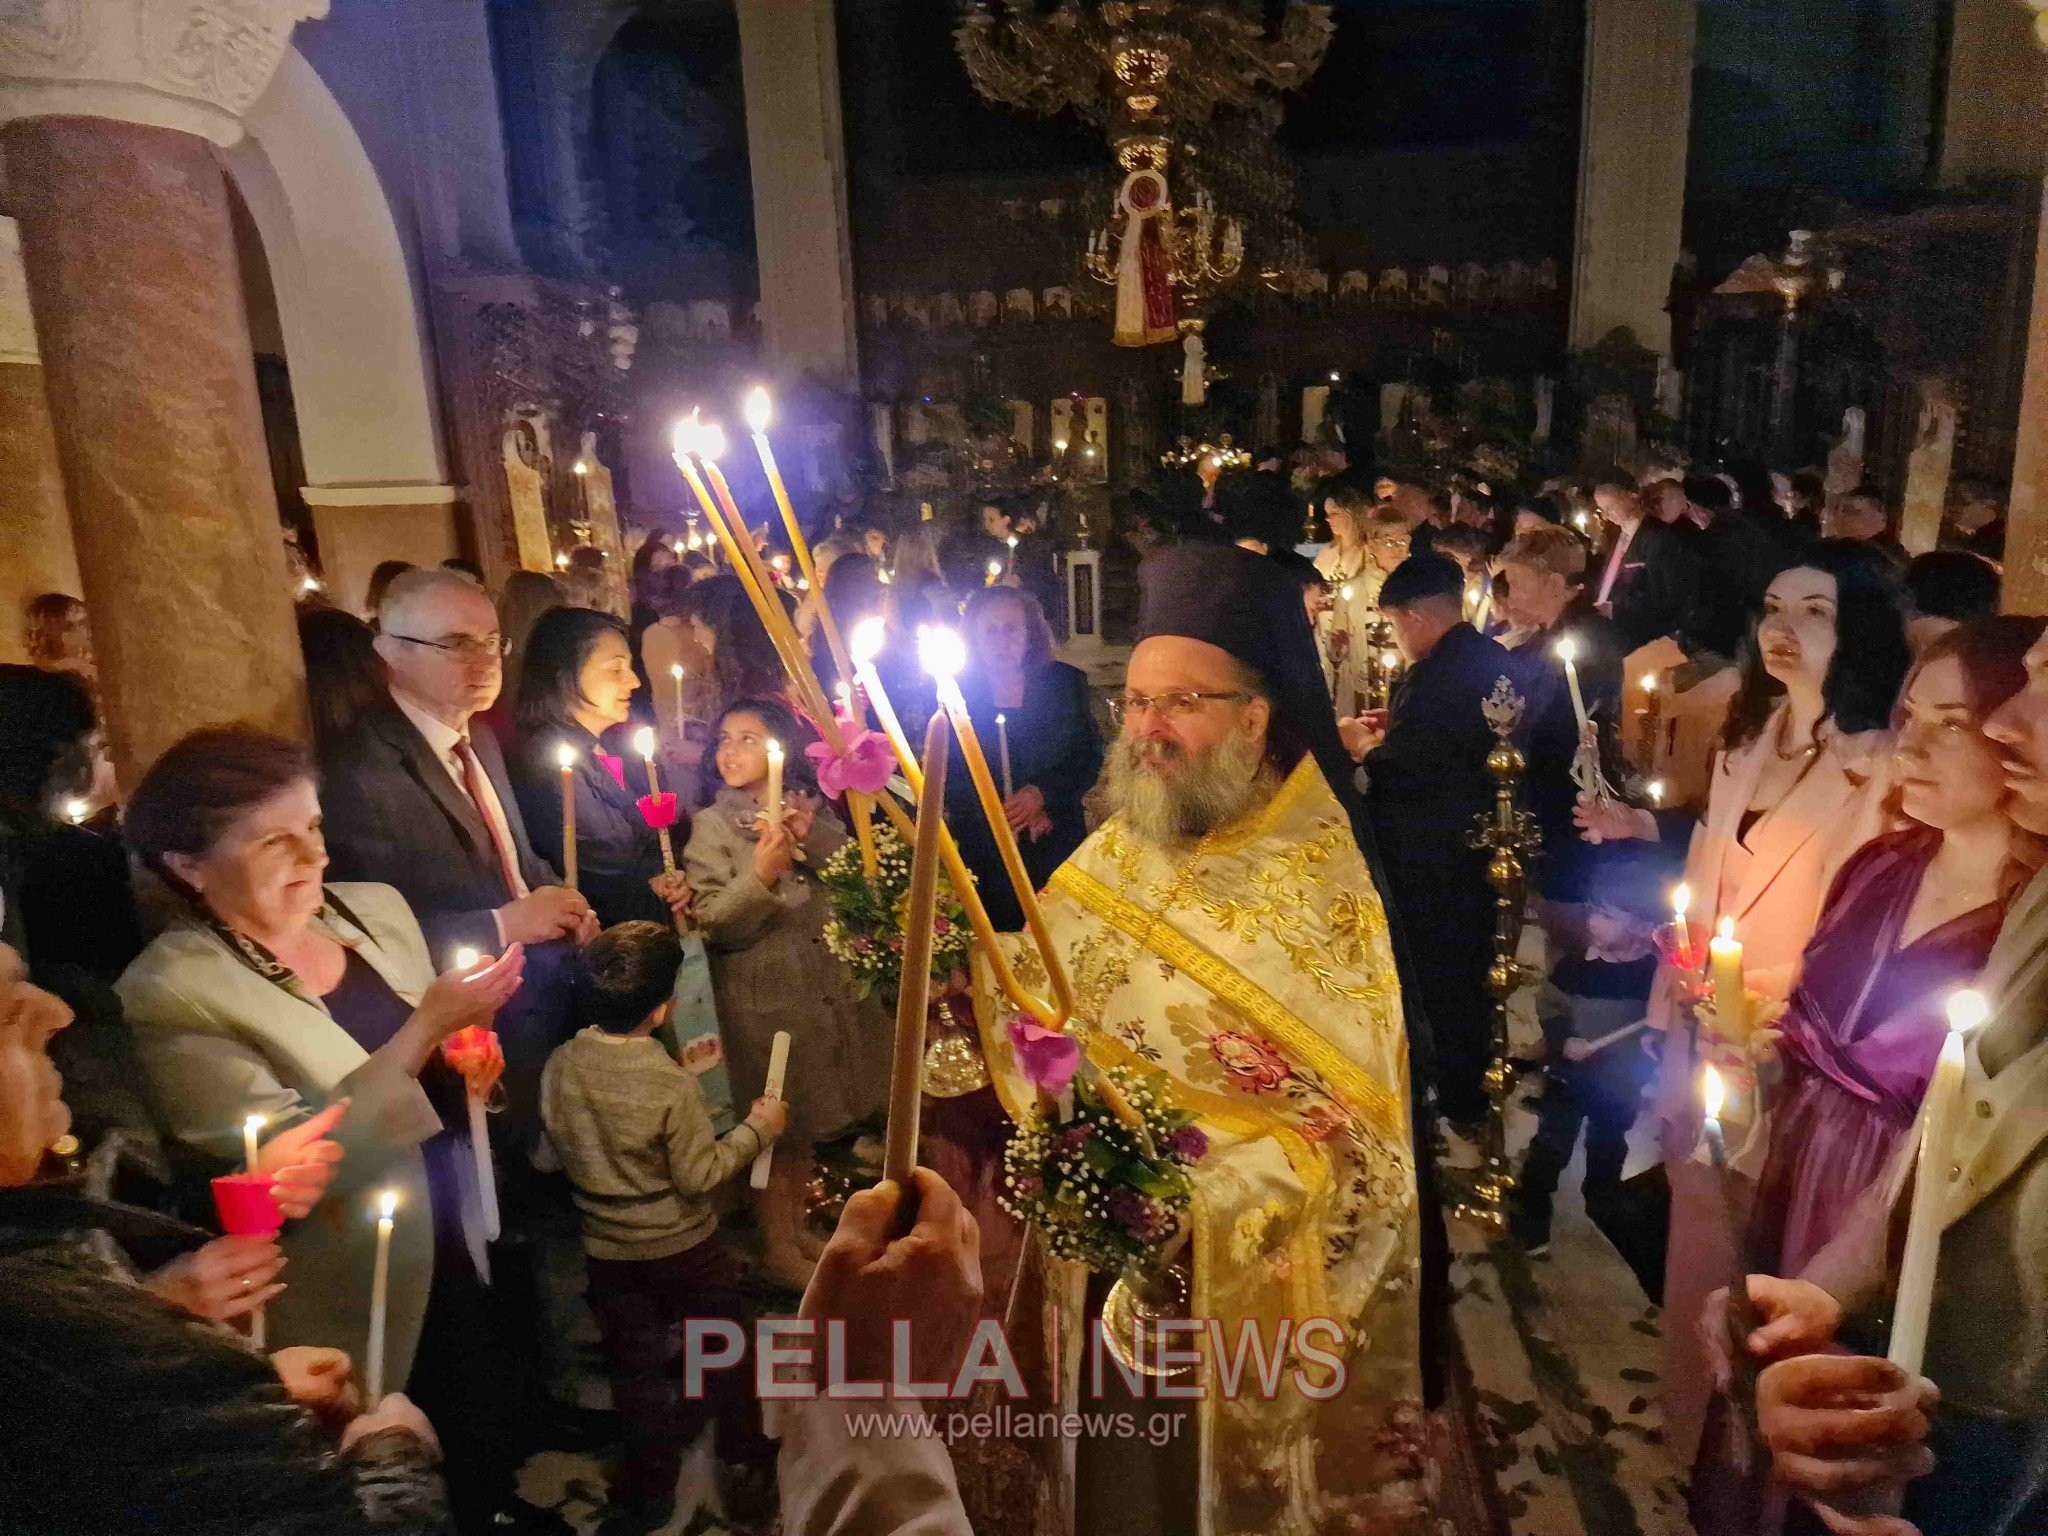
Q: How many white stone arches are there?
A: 1